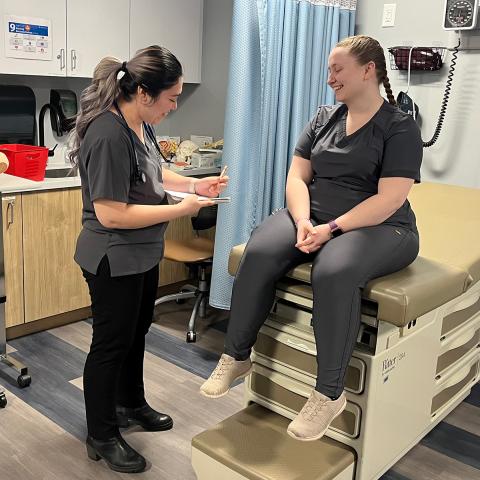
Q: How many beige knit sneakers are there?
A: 2